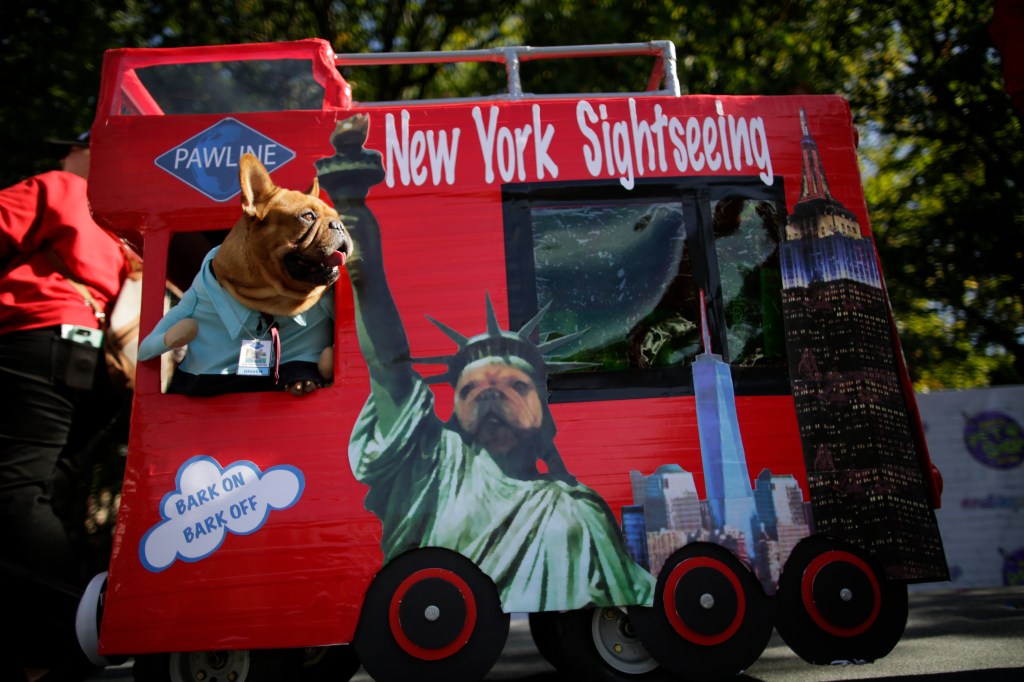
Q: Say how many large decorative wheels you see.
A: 3